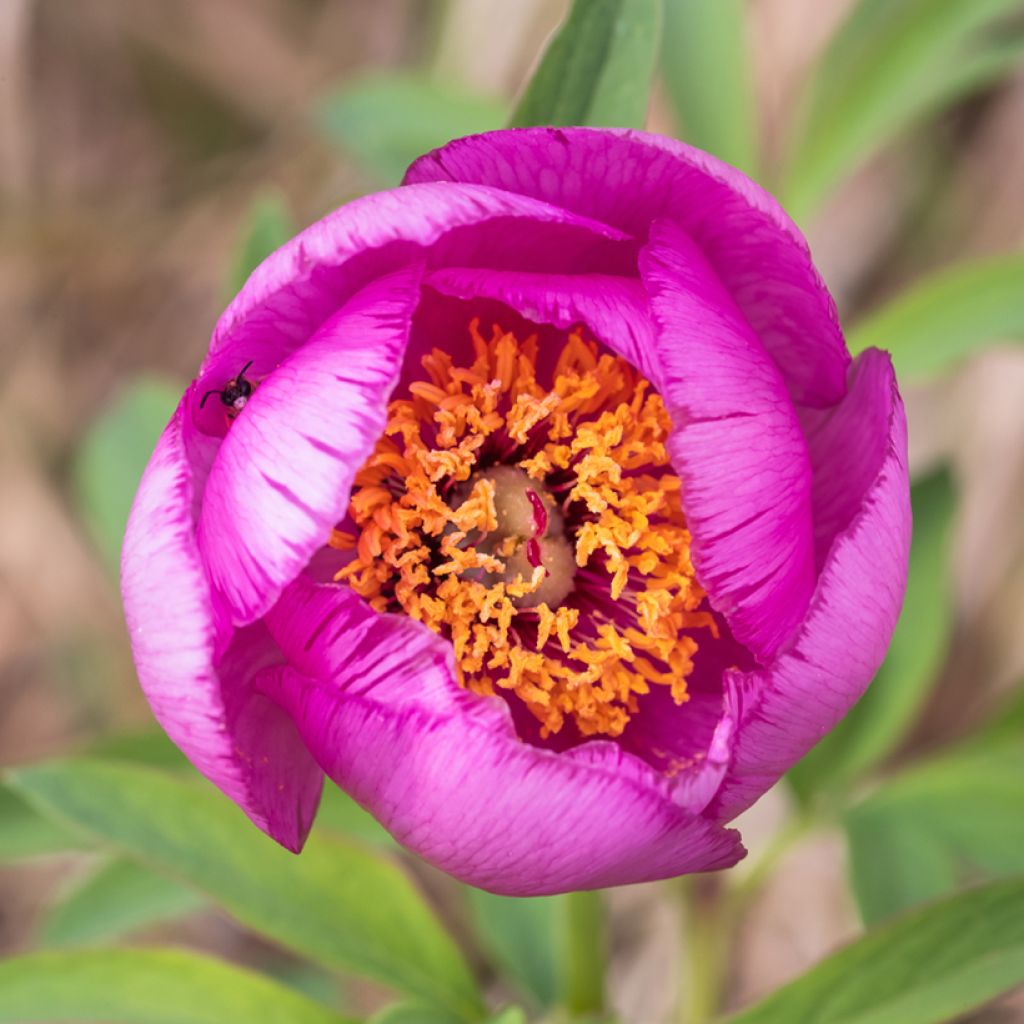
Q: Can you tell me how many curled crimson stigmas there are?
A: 2